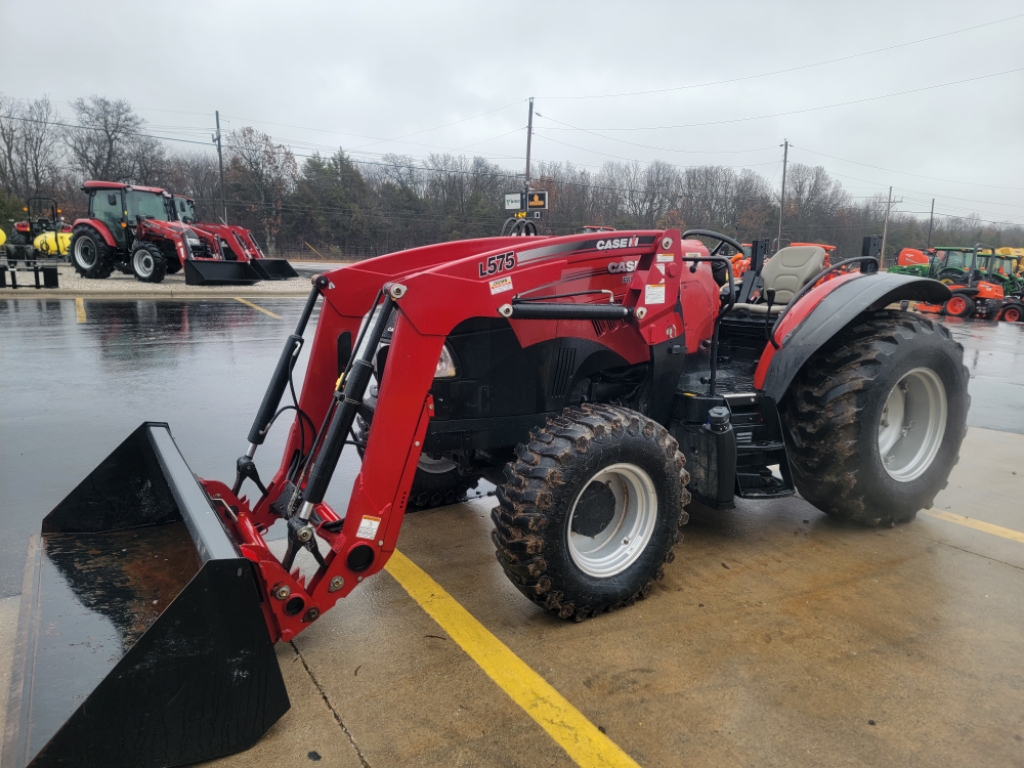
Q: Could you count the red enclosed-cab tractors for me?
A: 2